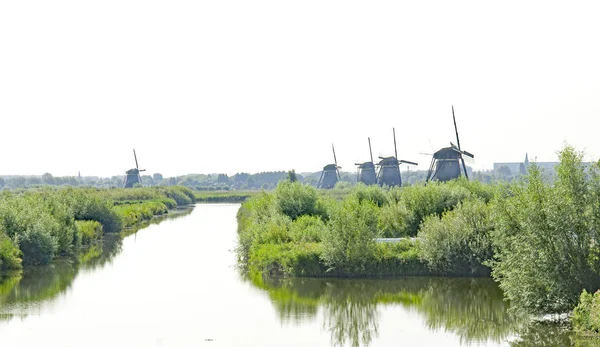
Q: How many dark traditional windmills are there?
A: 5